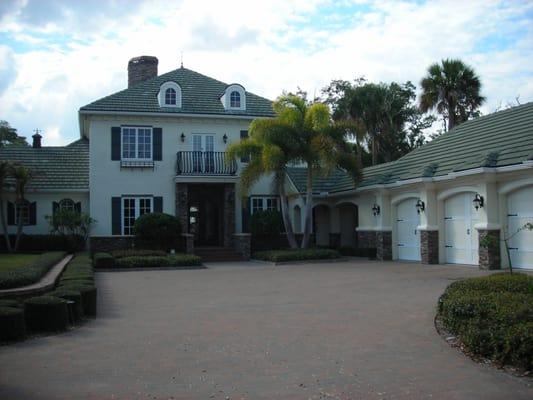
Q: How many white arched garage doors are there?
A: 3